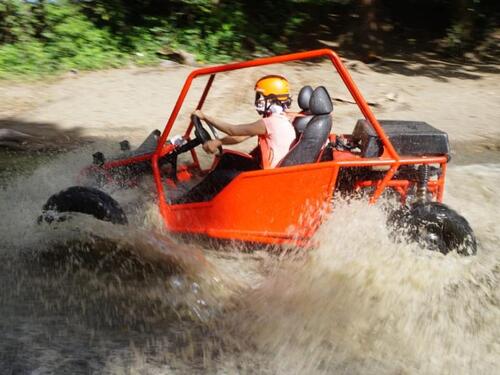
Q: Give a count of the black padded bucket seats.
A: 2